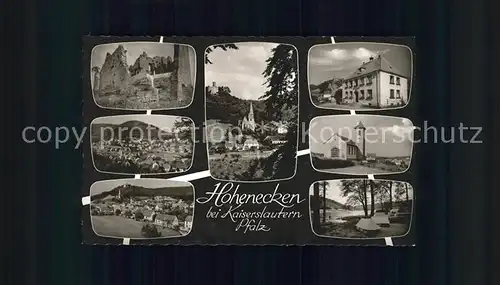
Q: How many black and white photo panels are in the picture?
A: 7